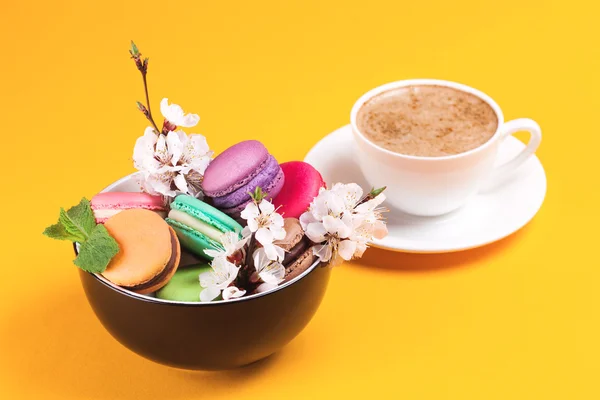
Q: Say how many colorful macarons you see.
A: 7